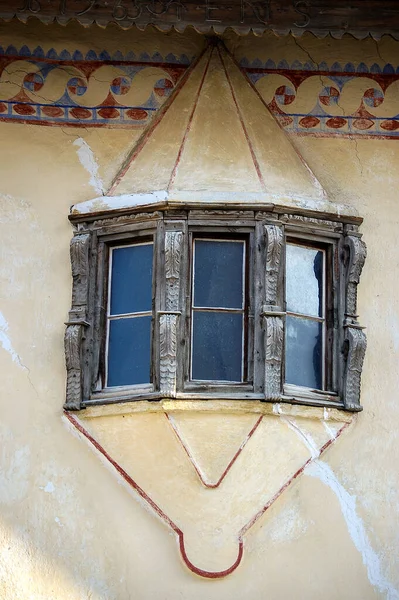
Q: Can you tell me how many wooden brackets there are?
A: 8